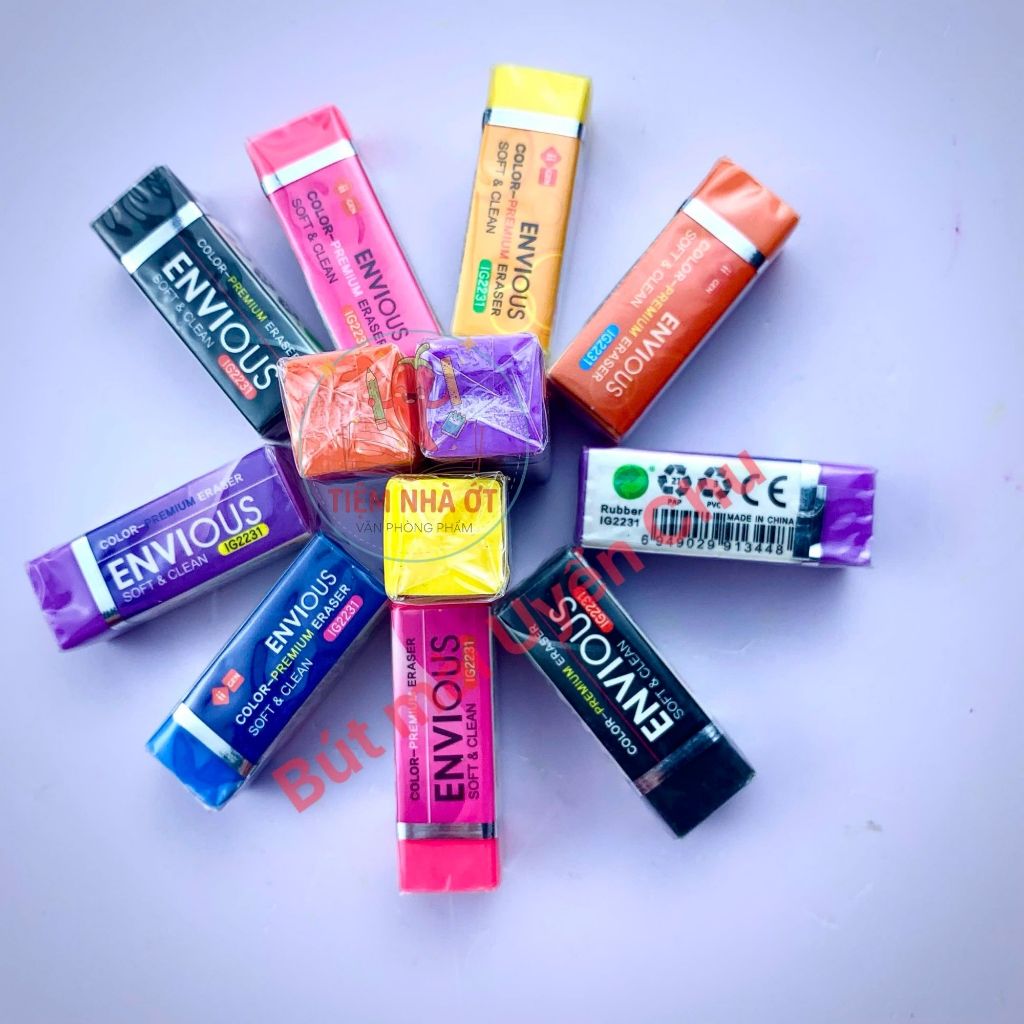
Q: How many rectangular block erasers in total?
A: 12